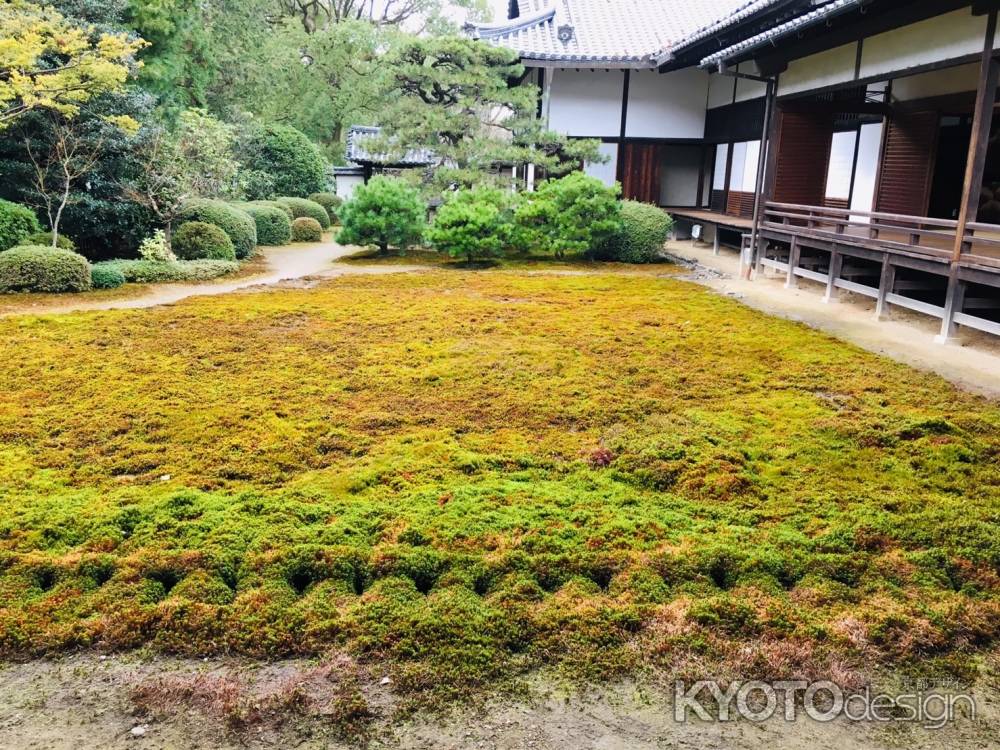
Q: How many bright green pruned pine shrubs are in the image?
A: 3